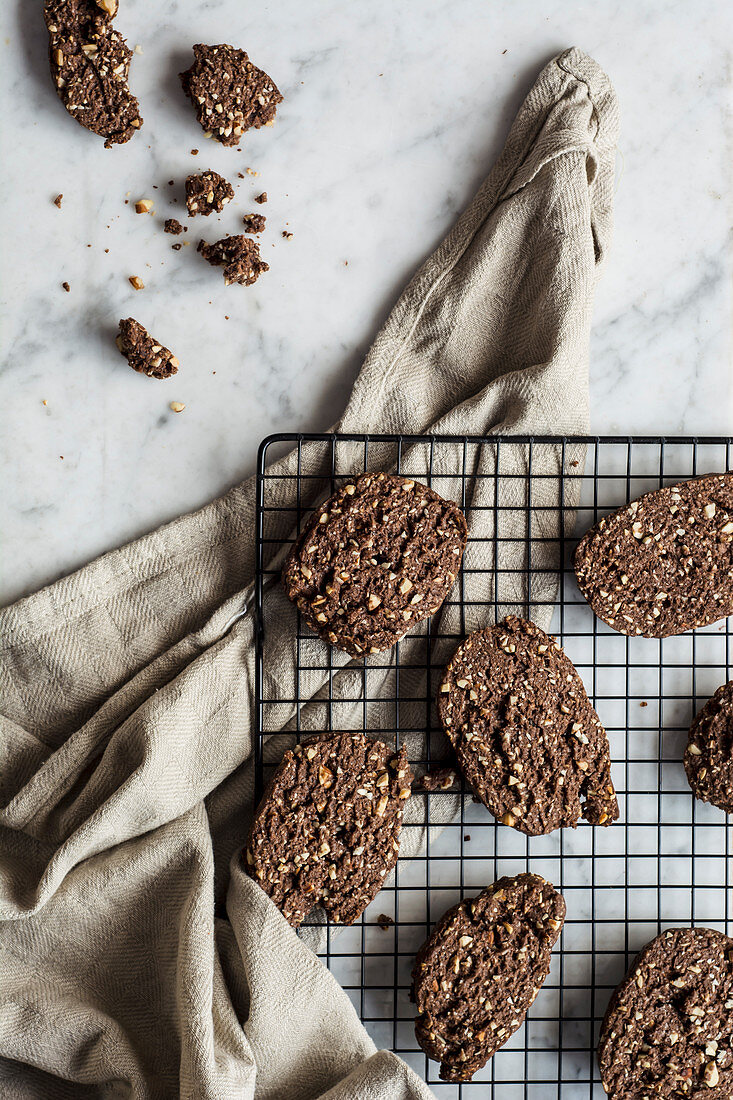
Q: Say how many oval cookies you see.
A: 7